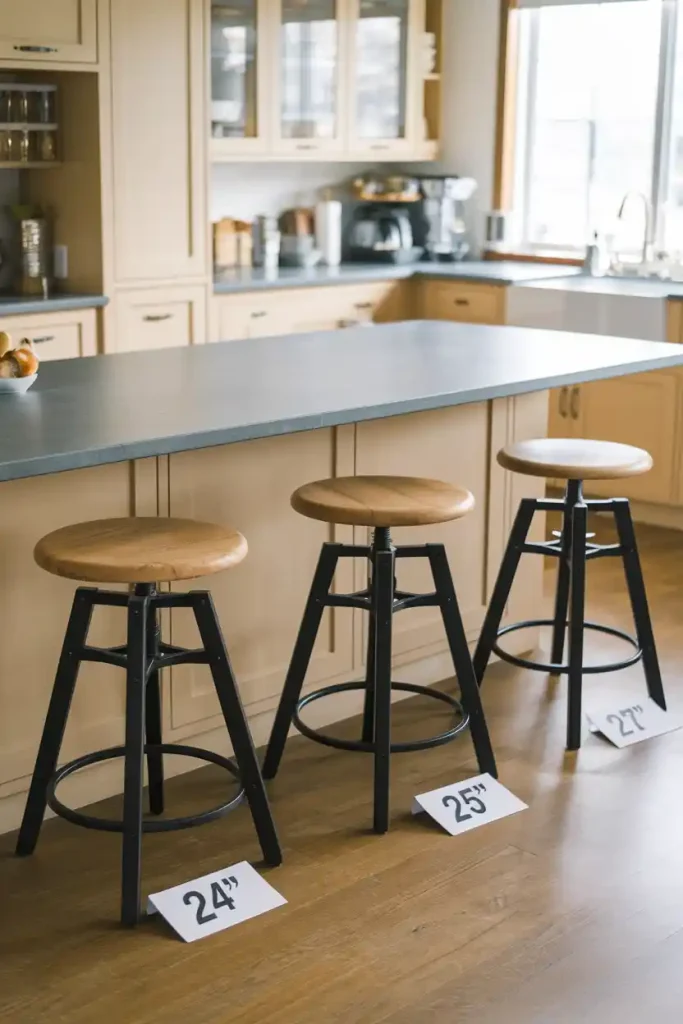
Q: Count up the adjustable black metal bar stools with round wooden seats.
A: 3